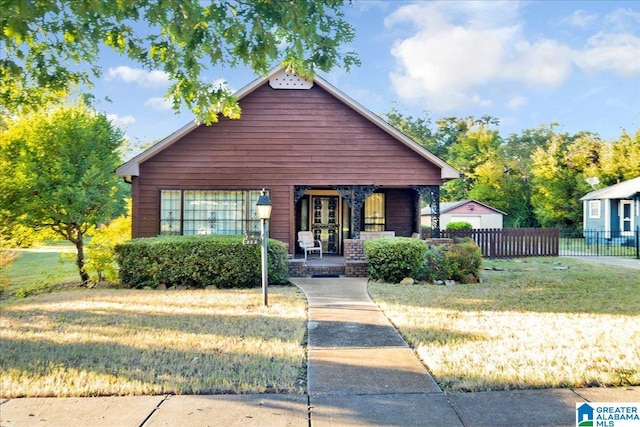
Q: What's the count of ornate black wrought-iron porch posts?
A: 2